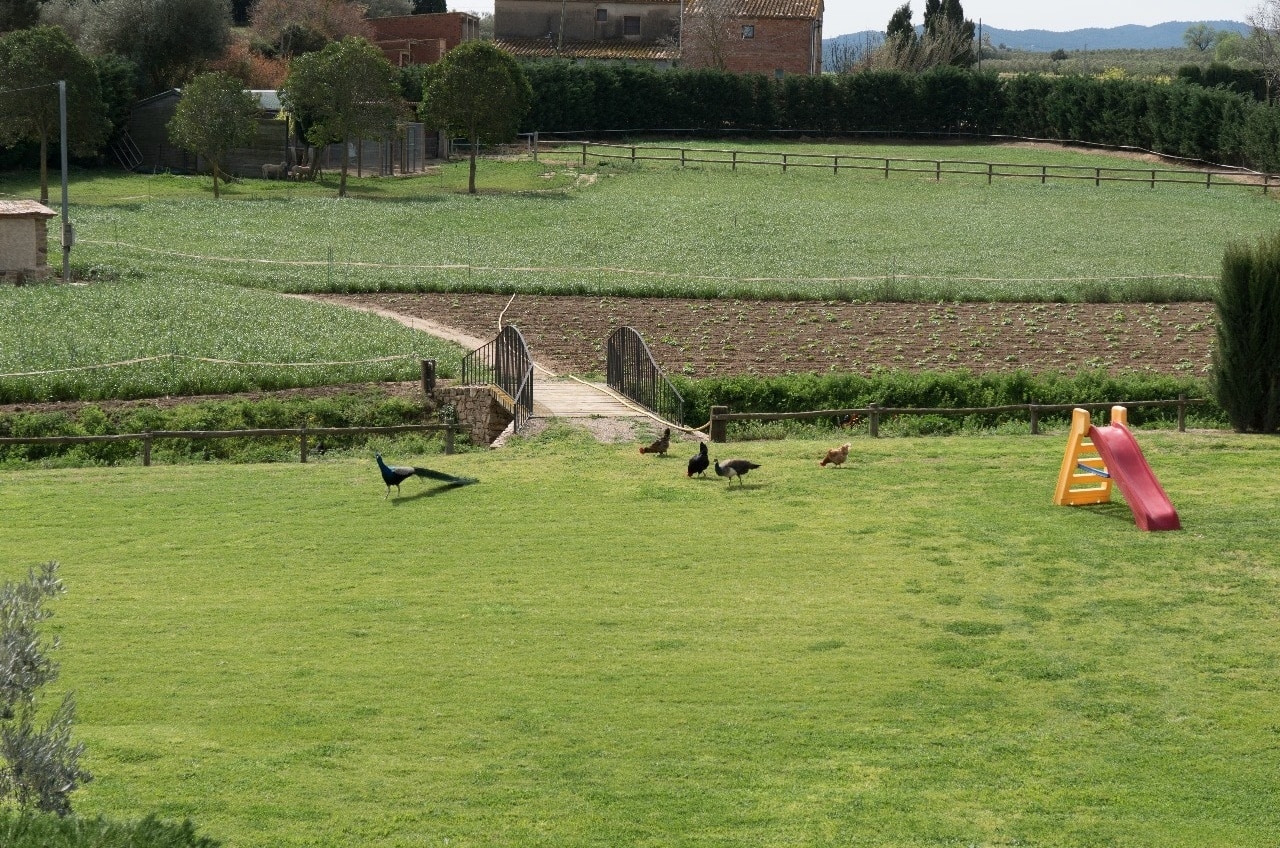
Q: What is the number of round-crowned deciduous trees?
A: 4